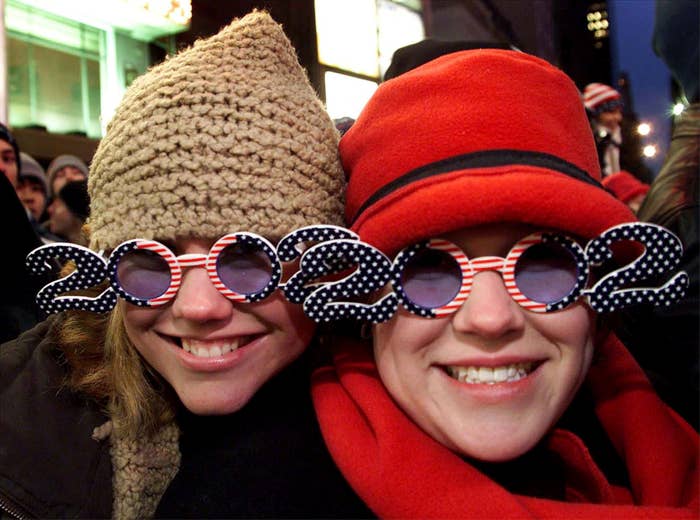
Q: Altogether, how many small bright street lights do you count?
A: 3